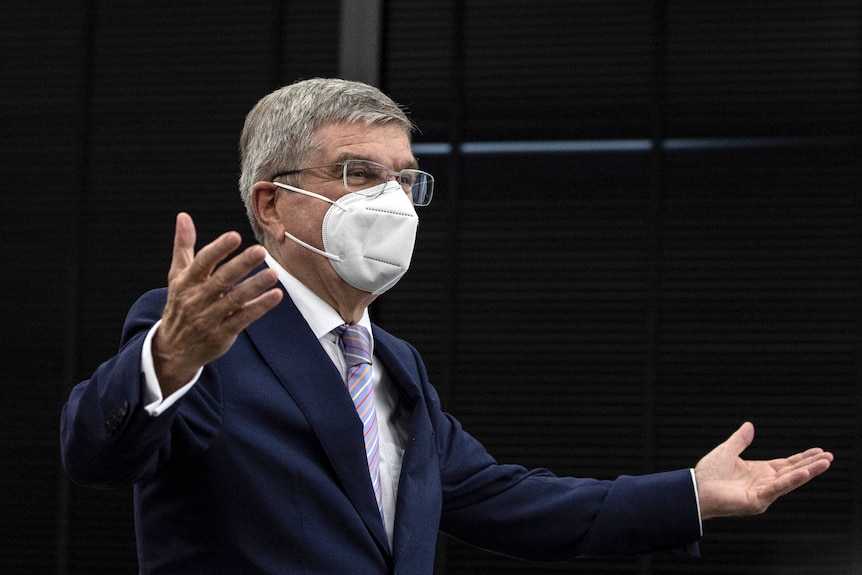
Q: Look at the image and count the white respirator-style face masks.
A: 1